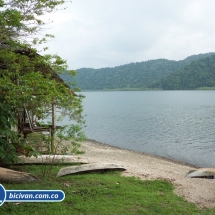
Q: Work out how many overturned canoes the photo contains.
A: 4